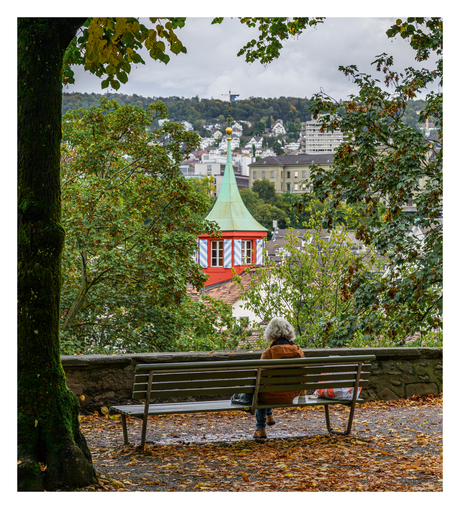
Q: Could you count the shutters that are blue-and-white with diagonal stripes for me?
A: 4